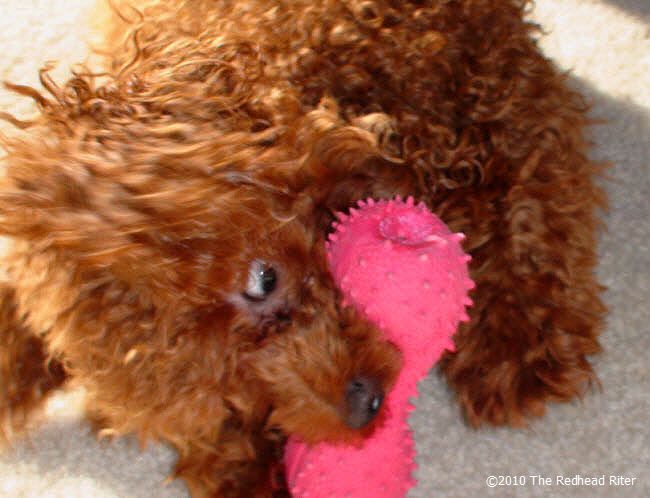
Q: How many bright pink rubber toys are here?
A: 1